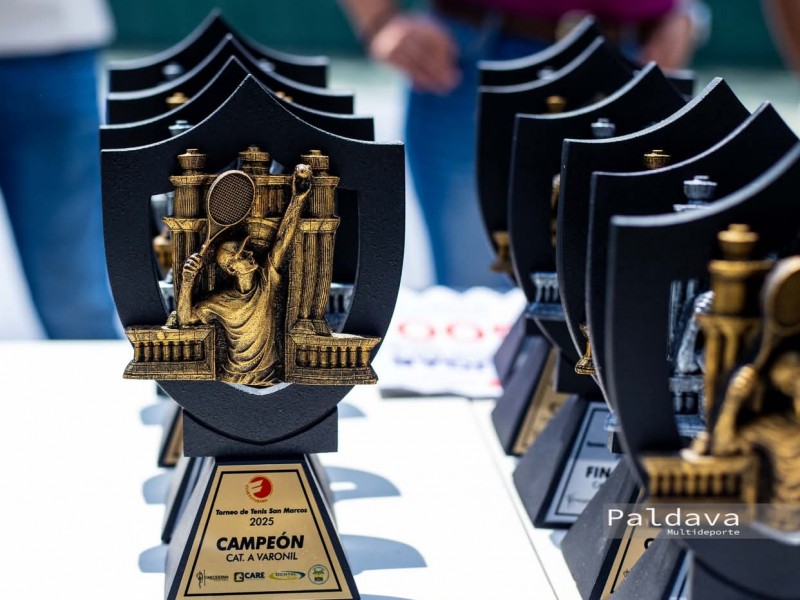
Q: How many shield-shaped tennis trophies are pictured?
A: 10